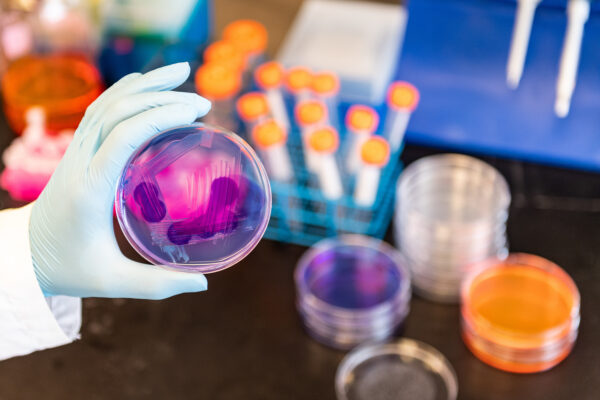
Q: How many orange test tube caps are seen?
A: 13